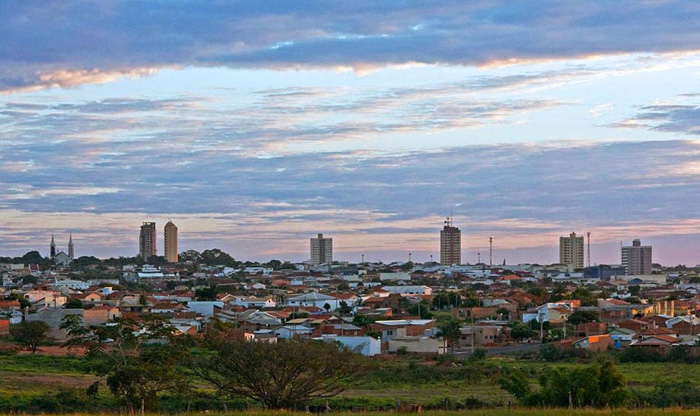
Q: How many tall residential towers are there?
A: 6